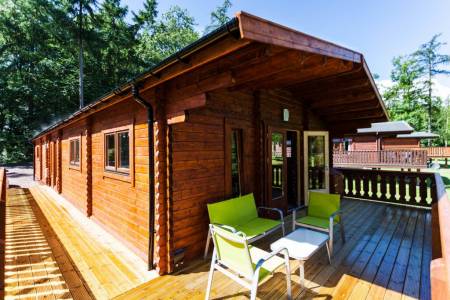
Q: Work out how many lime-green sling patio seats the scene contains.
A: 3